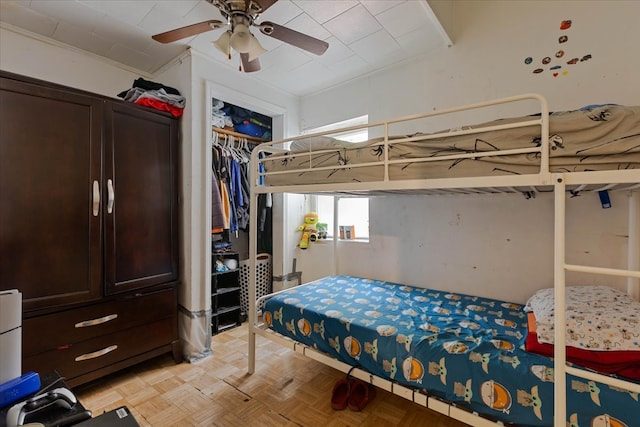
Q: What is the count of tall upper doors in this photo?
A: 2